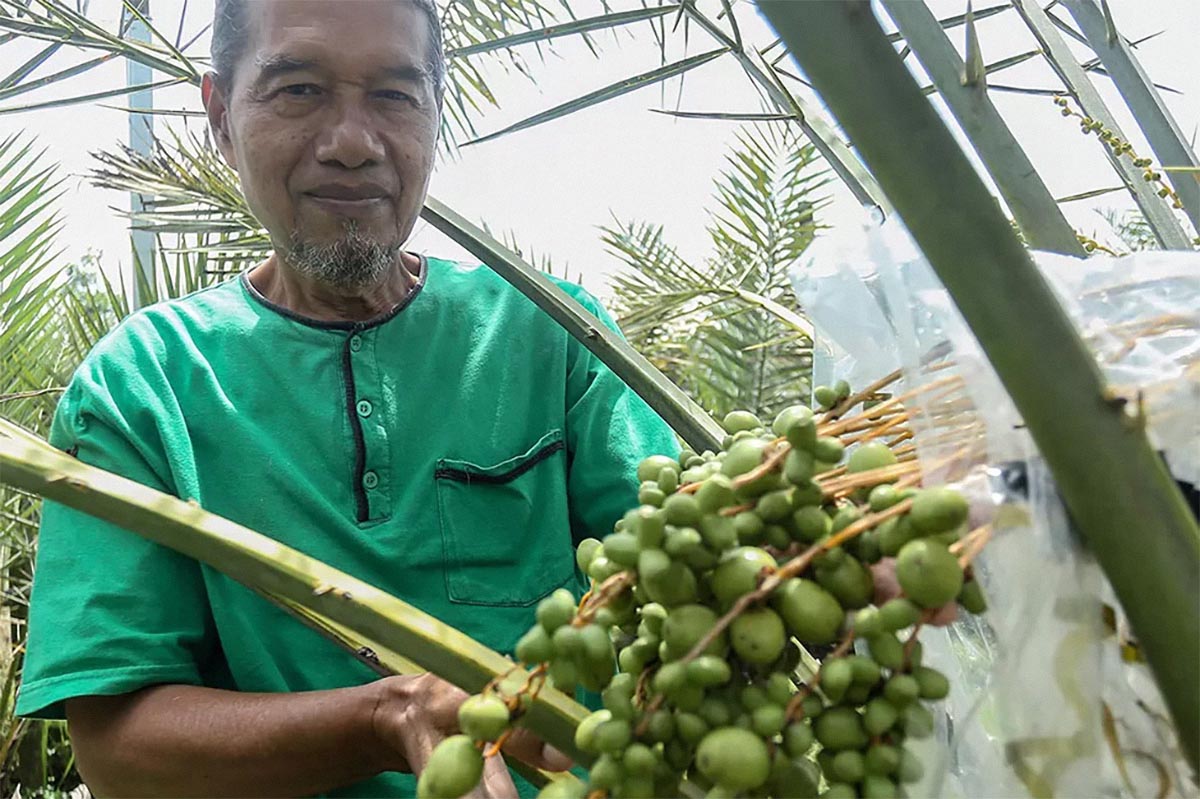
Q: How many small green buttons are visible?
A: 3